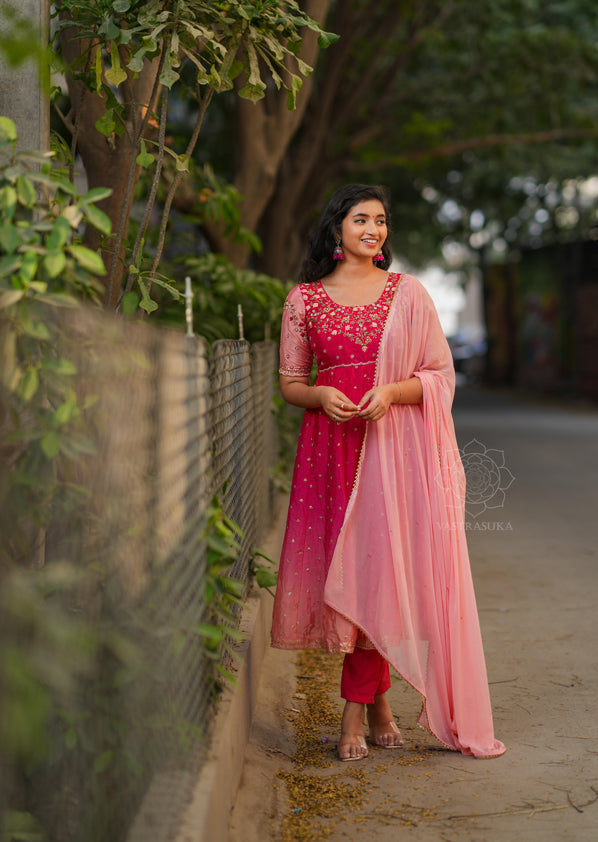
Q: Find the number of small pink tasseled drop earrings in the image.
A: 2